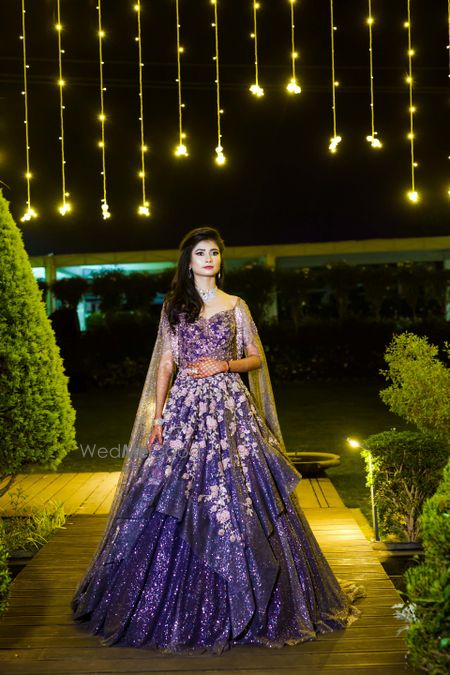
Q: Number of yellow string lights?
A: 12